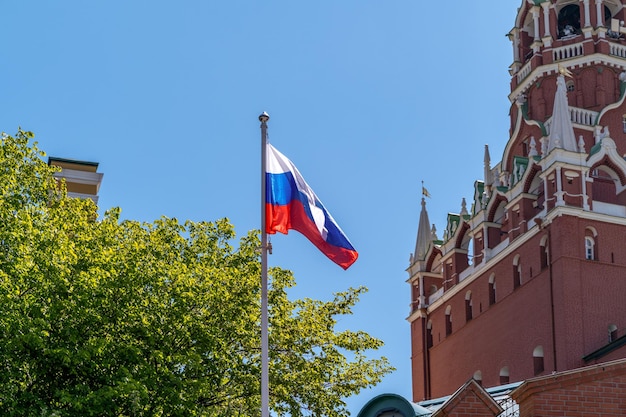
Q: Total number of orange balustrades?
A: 0